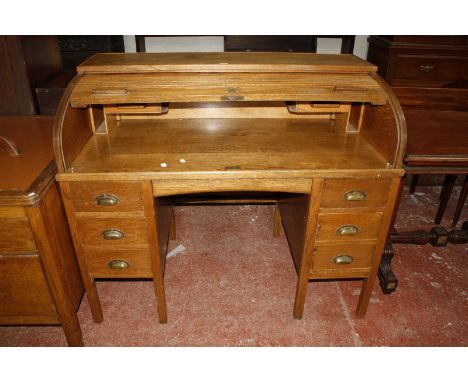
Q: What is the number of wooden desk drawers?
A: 6